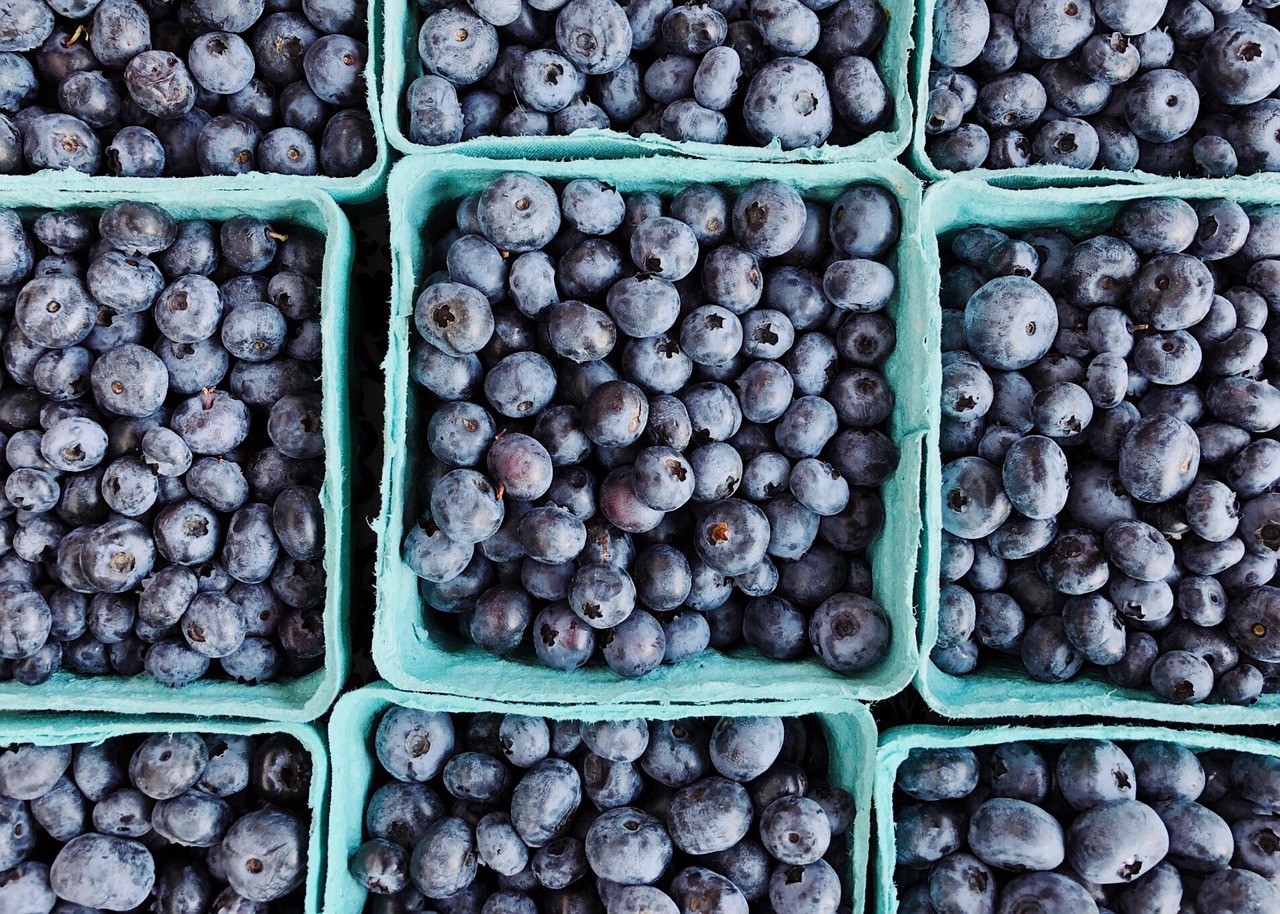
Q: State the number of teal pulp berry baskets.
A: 9